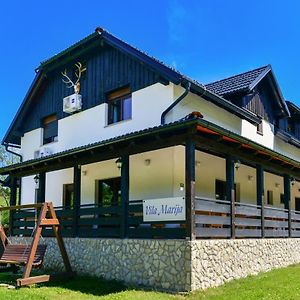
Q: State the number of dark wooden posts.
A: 8